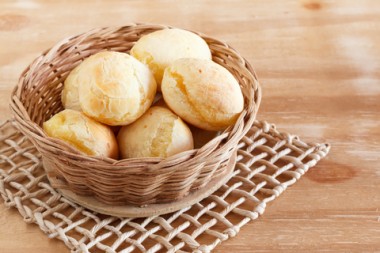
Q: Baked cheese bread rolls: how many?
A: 6